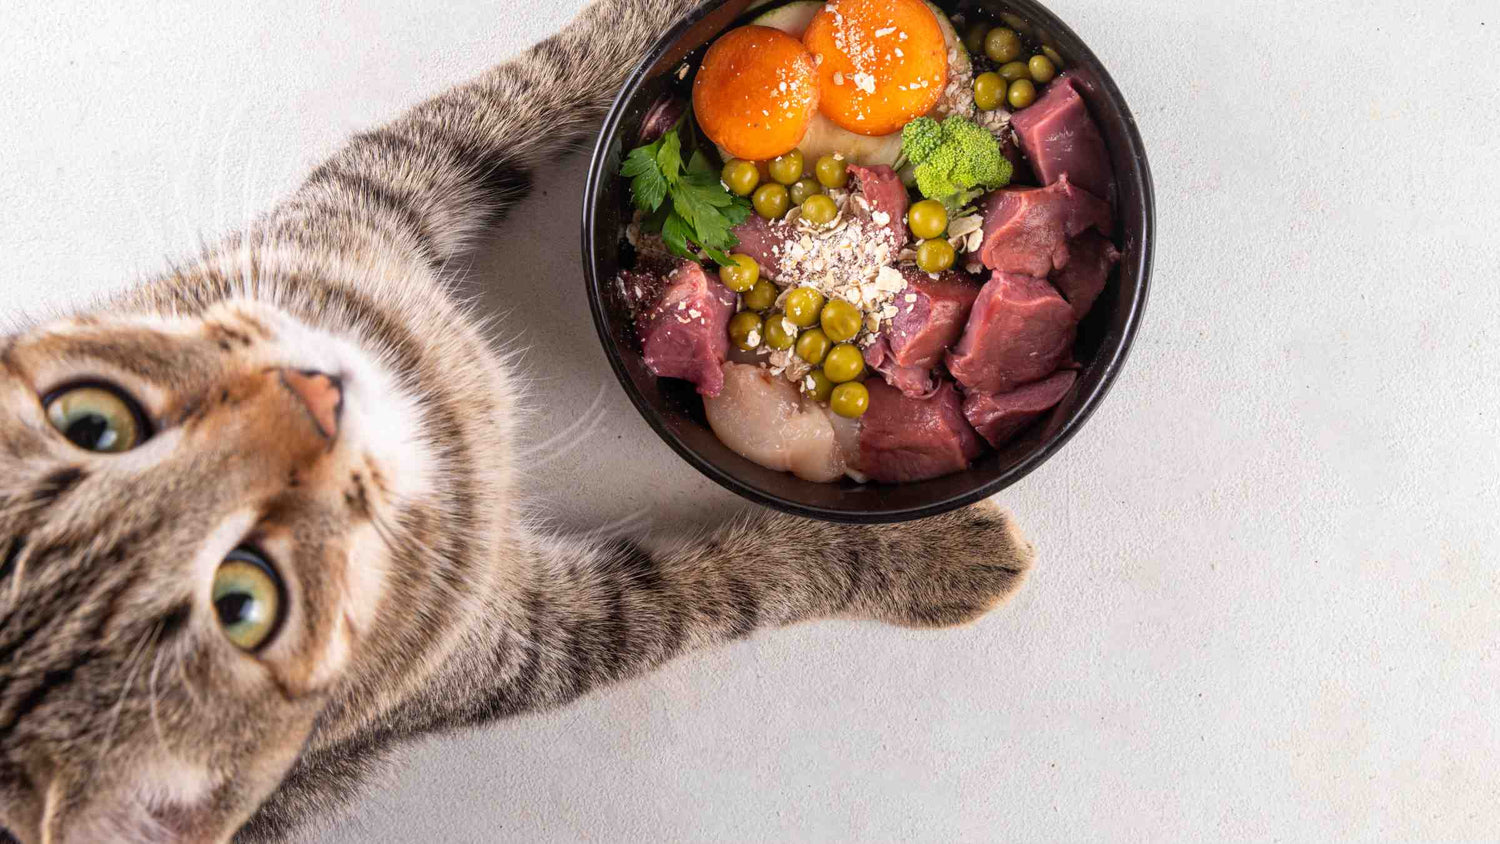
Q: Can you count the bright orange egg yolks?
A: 2